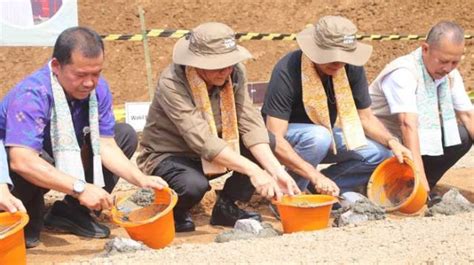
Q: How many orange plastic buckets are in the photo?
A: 4